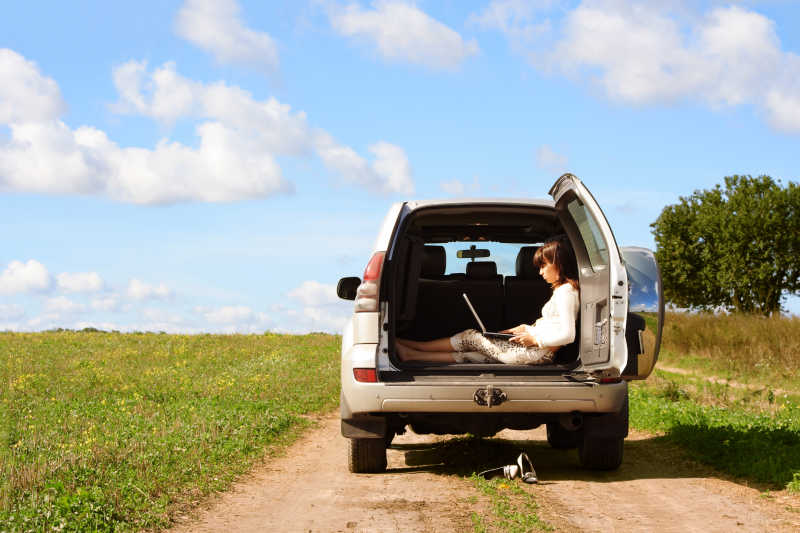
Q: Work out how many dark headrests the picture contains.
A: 3